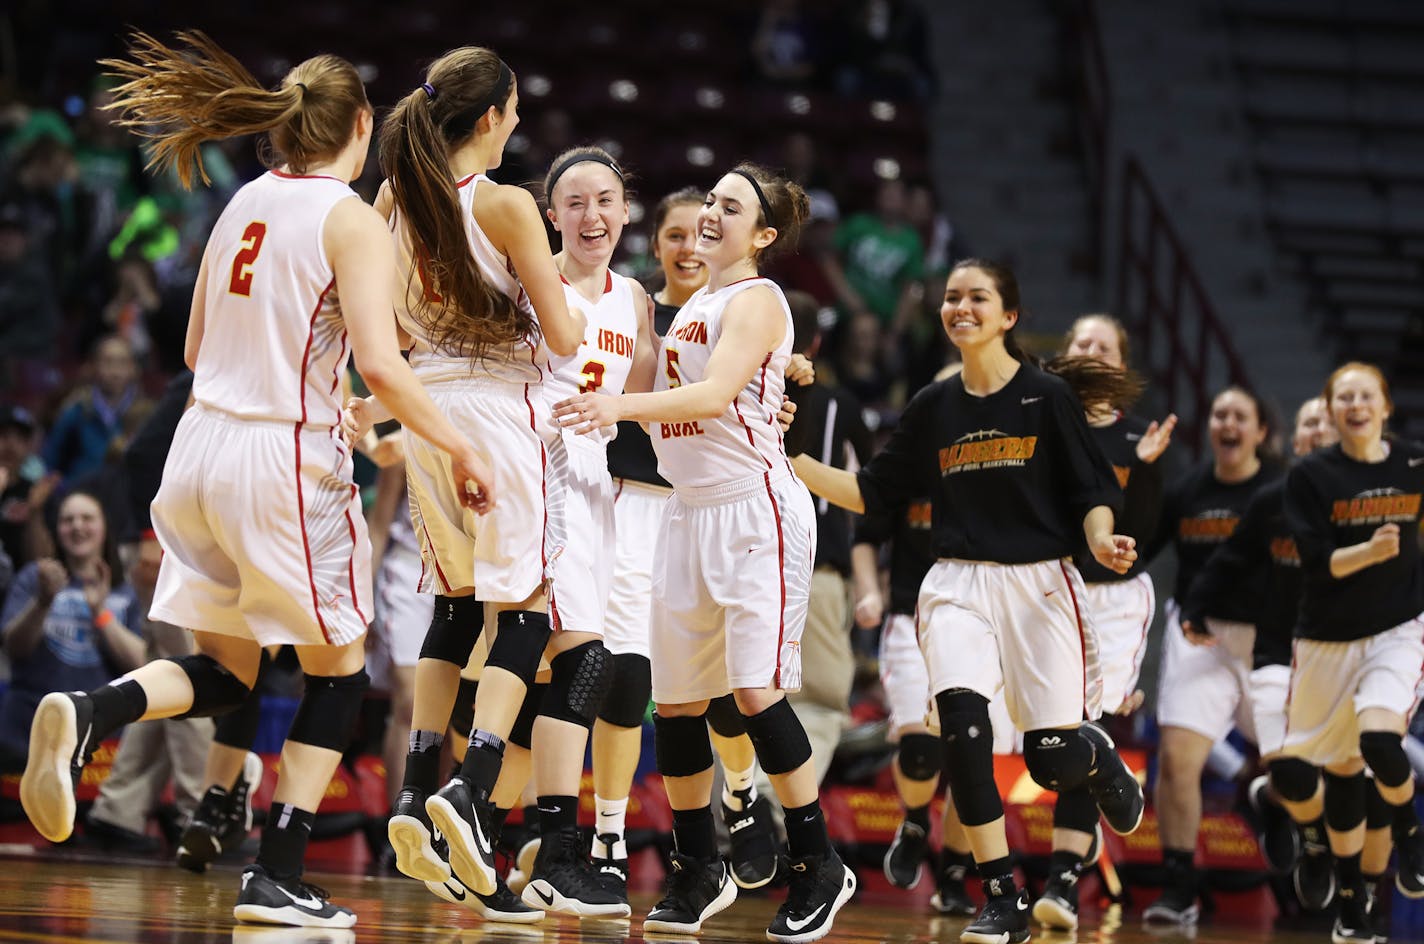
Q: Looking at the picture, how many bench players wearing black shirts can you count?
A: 7